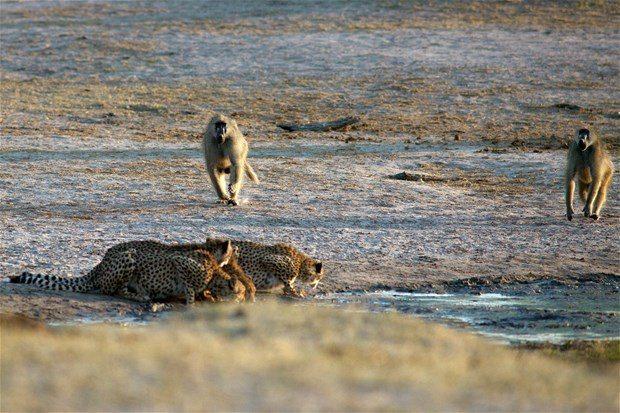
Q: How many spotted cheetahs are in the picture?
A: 3